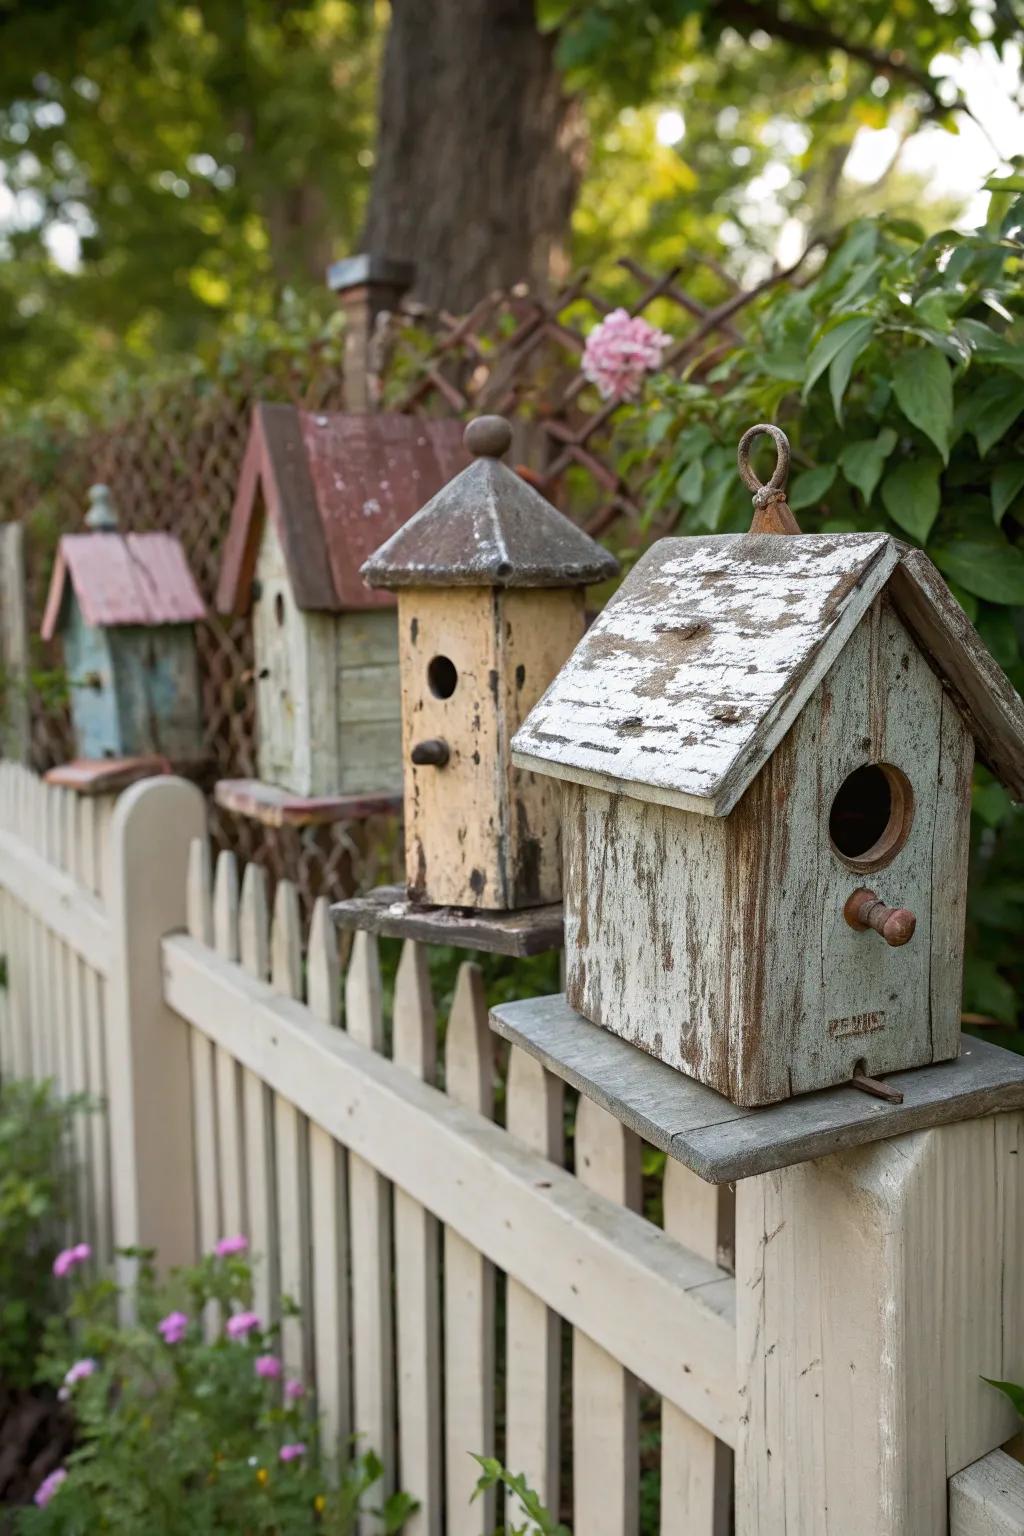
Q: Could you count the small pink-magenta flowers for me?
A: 9